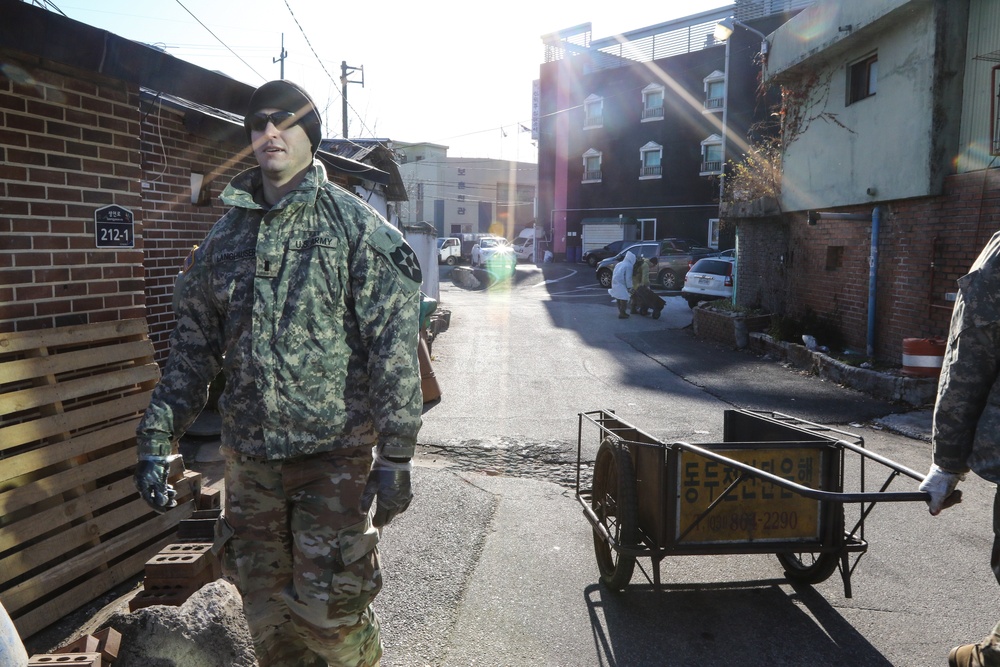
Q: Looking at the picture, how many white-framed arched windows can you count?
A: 6